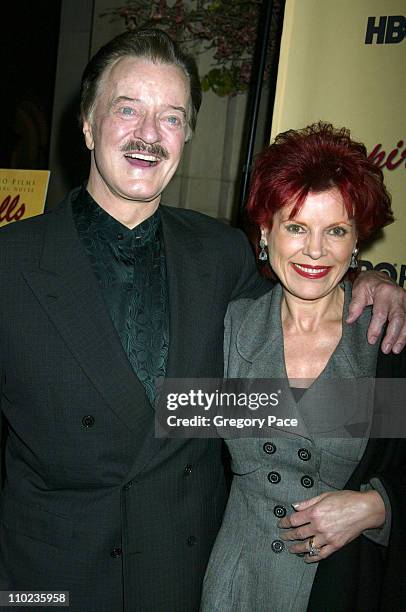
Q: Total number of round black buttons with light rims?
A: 6